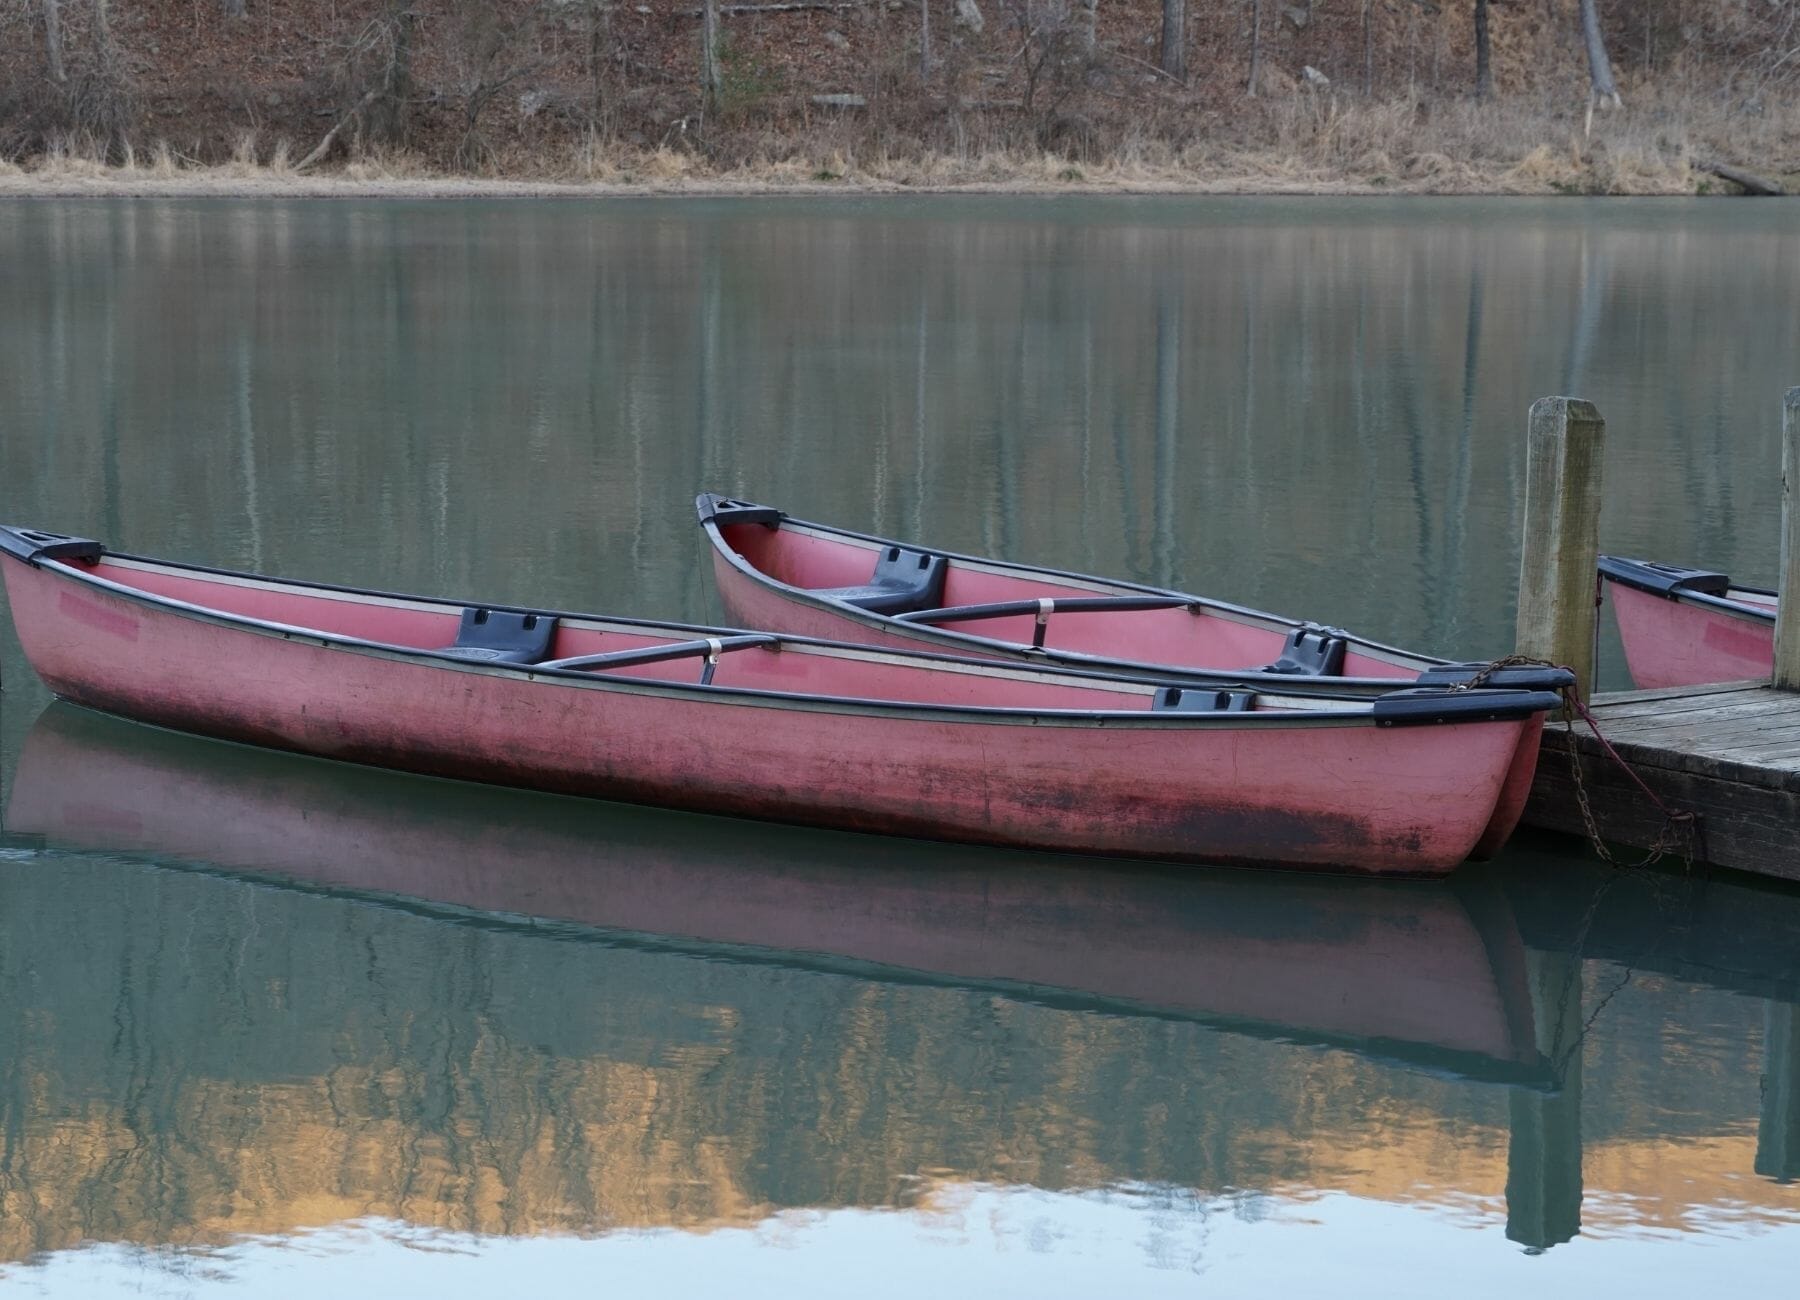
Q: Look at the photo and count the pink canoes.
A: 3